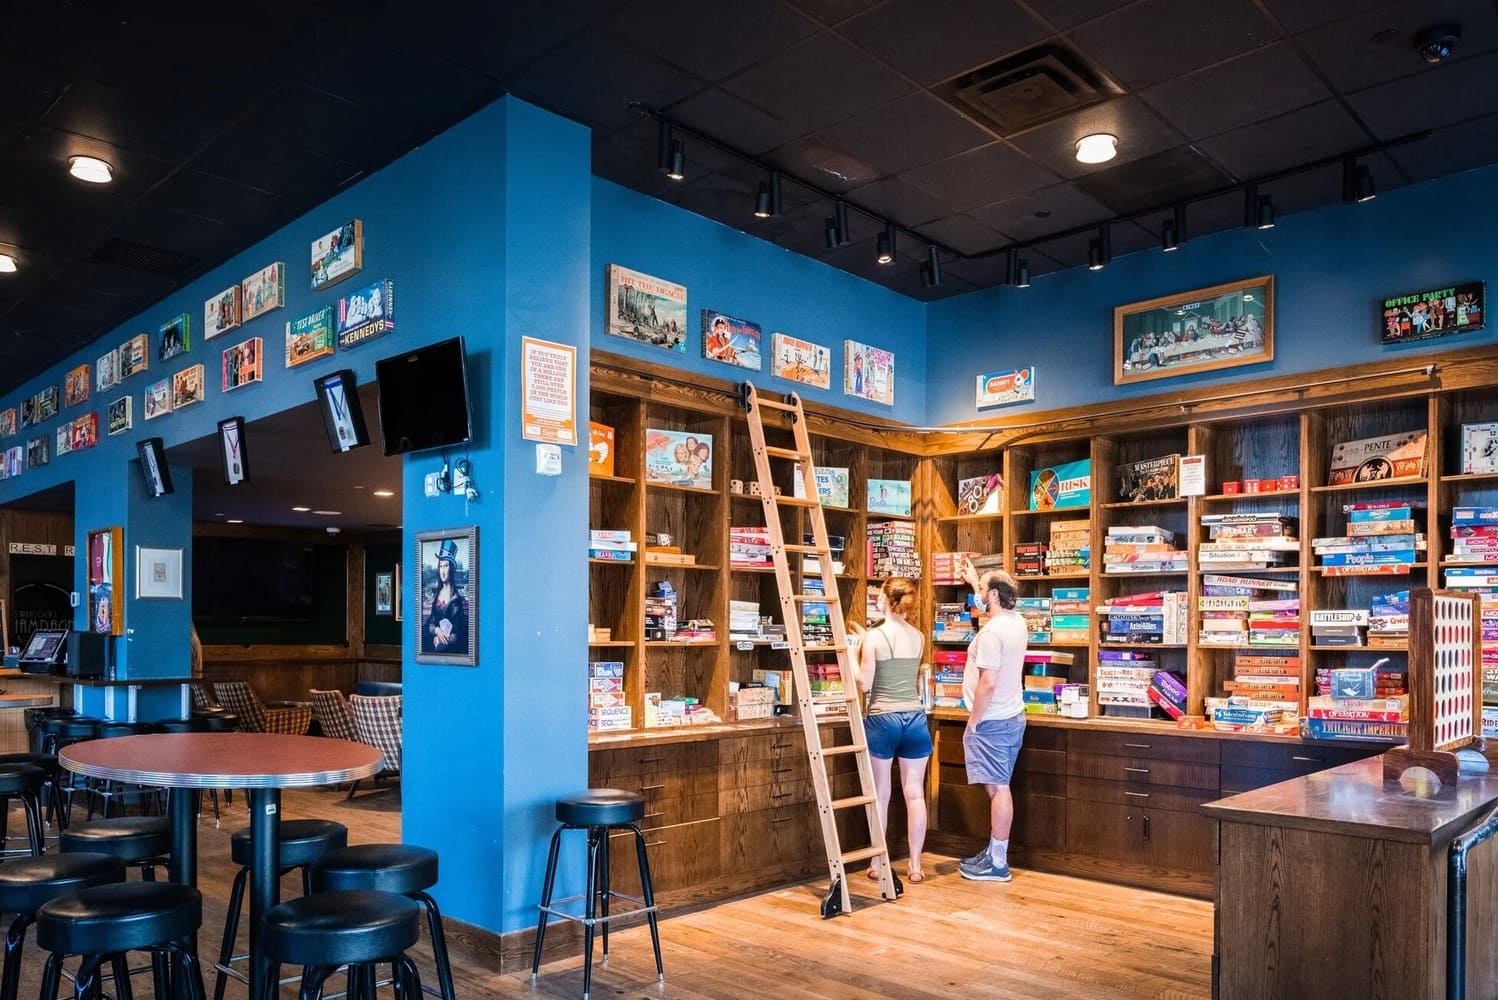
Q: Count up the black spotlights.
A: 10